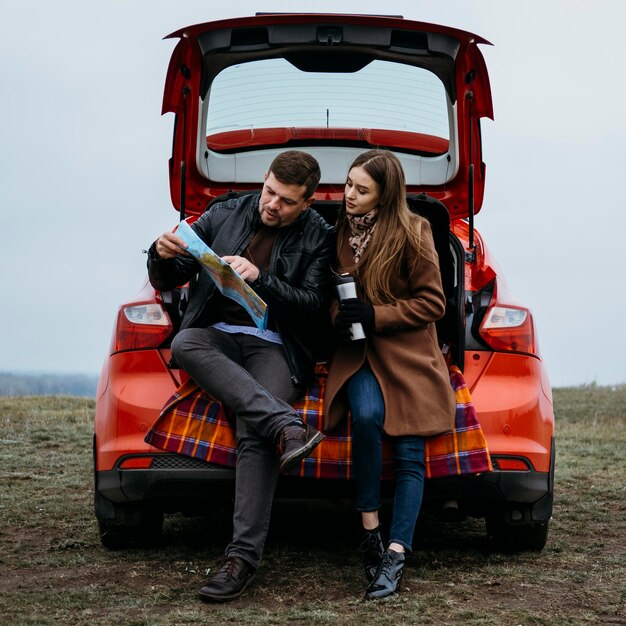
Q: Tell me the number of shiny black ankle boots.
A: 2